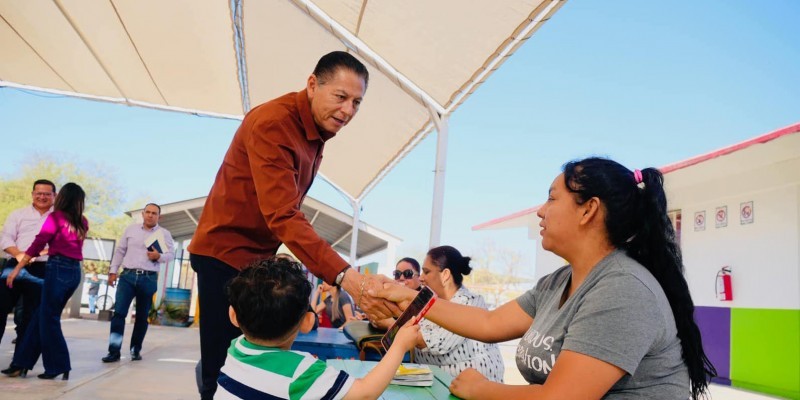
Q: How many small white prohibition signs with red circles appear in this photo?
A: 3